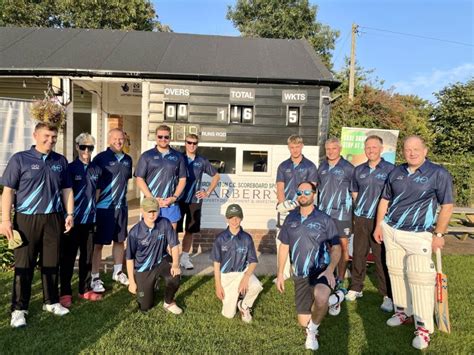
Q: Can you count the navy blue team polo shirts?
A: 12